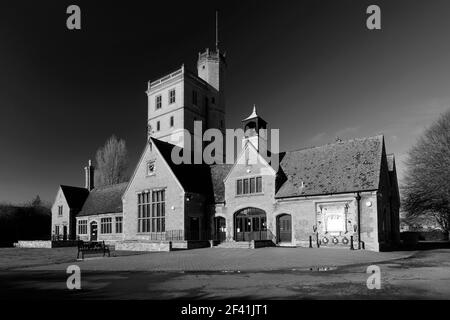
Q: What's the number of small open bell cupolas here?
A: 1